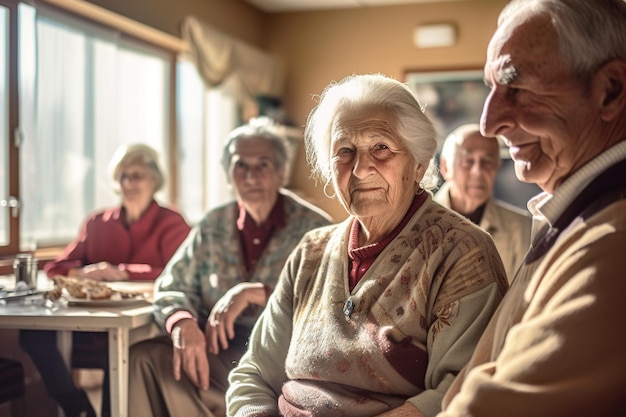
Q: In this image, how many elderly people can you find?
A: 5